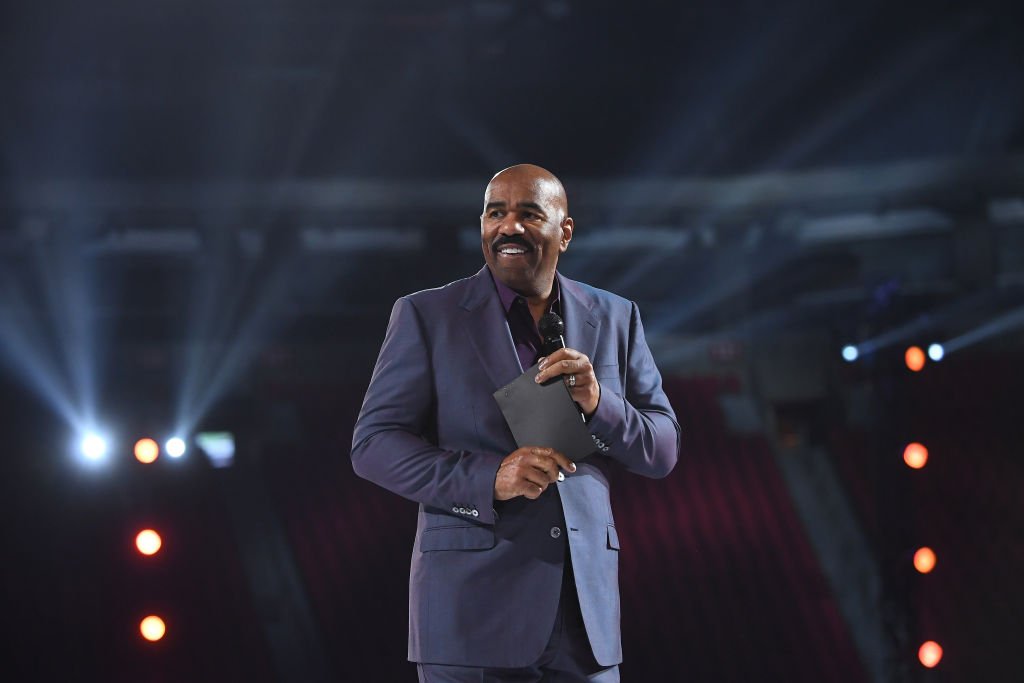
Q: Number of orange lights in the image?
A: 7